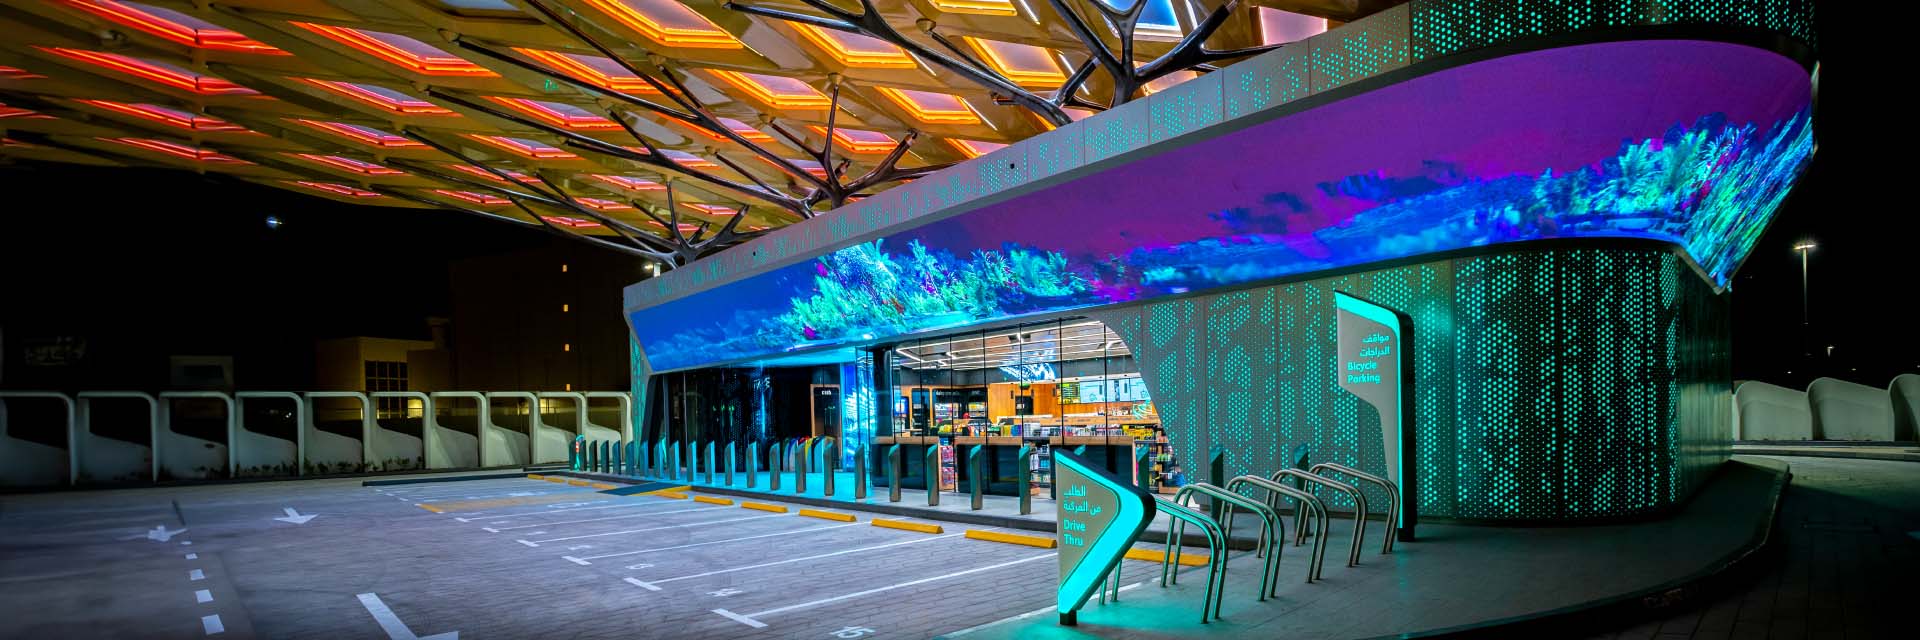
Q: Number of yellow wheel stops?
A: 11